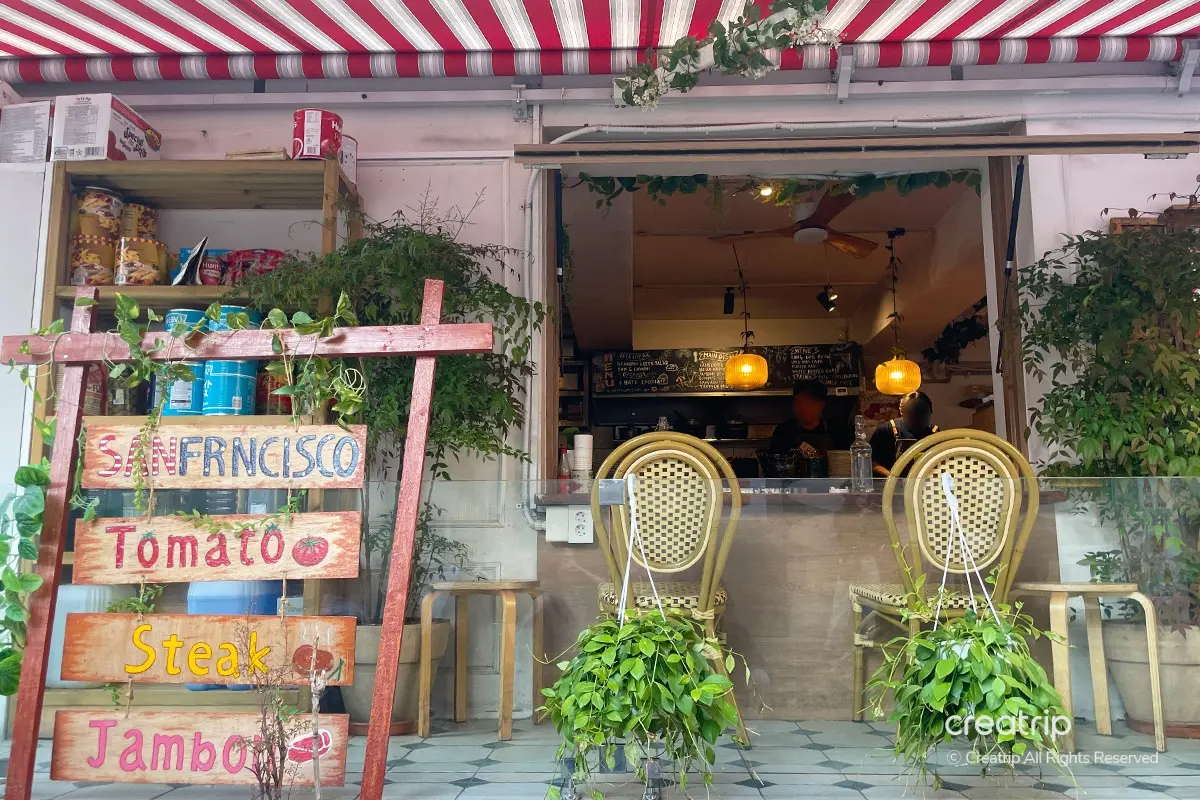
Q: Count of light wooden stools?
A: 2